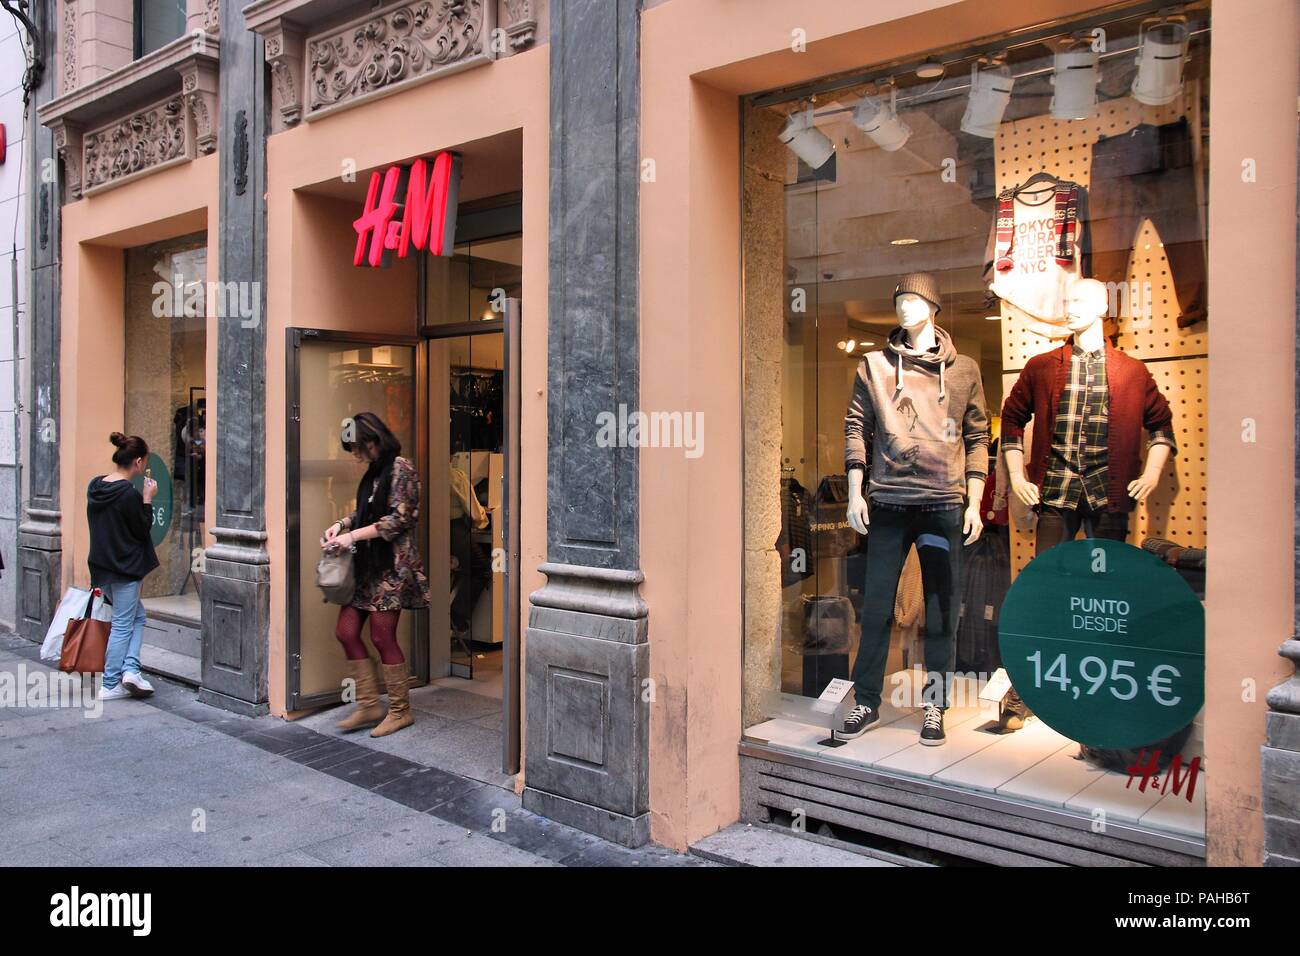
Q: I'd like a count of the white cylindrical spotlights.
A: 5